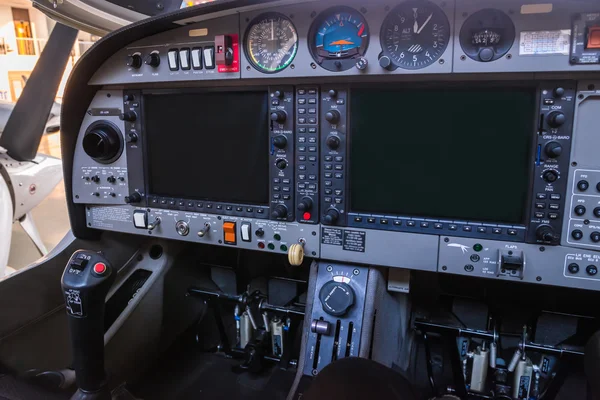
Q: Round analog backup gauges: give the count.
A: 4